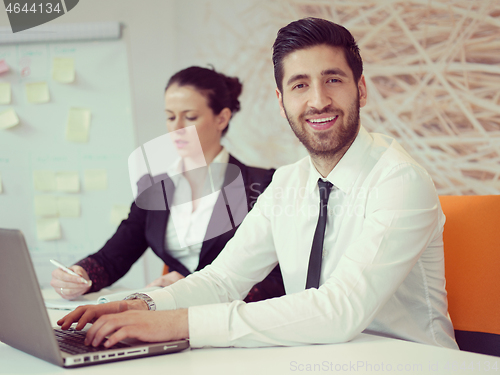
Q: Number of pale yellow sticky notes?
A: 13